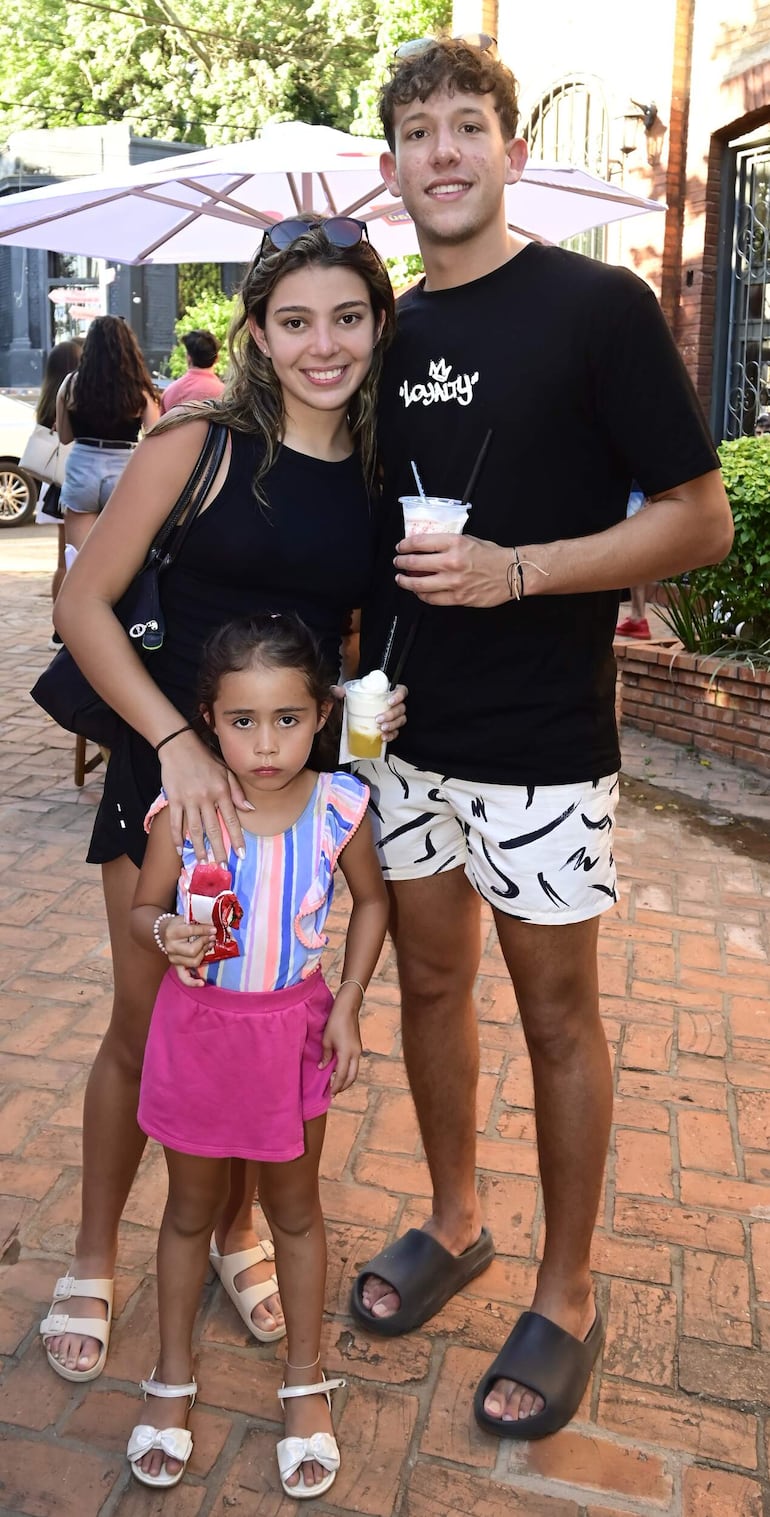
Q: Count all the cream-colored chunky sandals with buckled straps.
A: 2